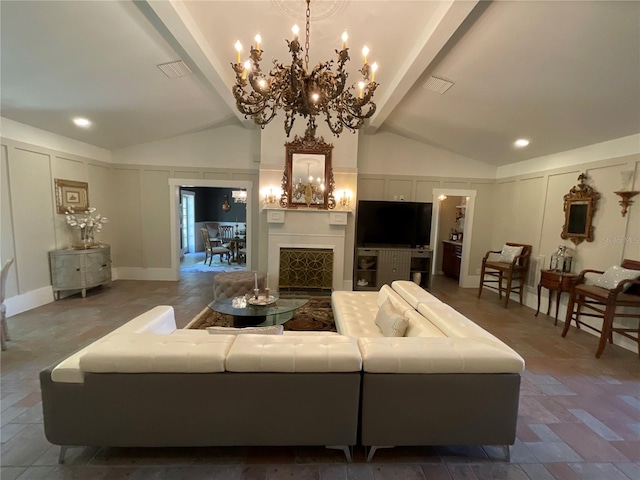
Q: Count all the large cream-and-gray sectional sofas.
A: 1